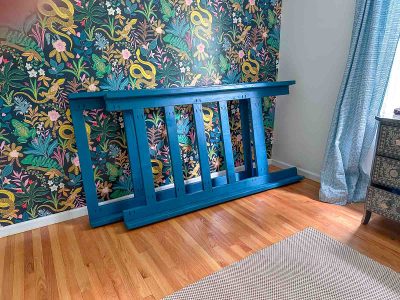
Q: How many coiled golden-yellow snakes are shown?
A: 8